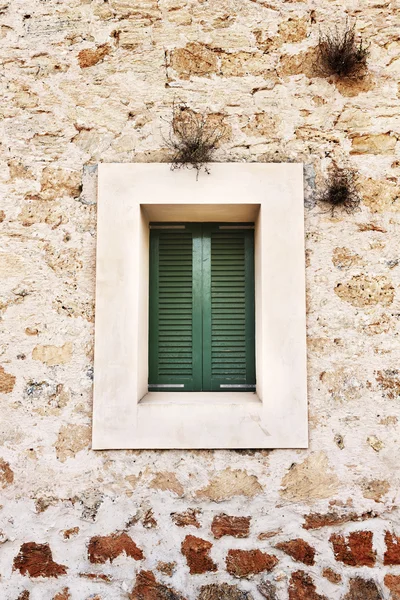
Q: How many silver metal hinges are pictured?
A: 4